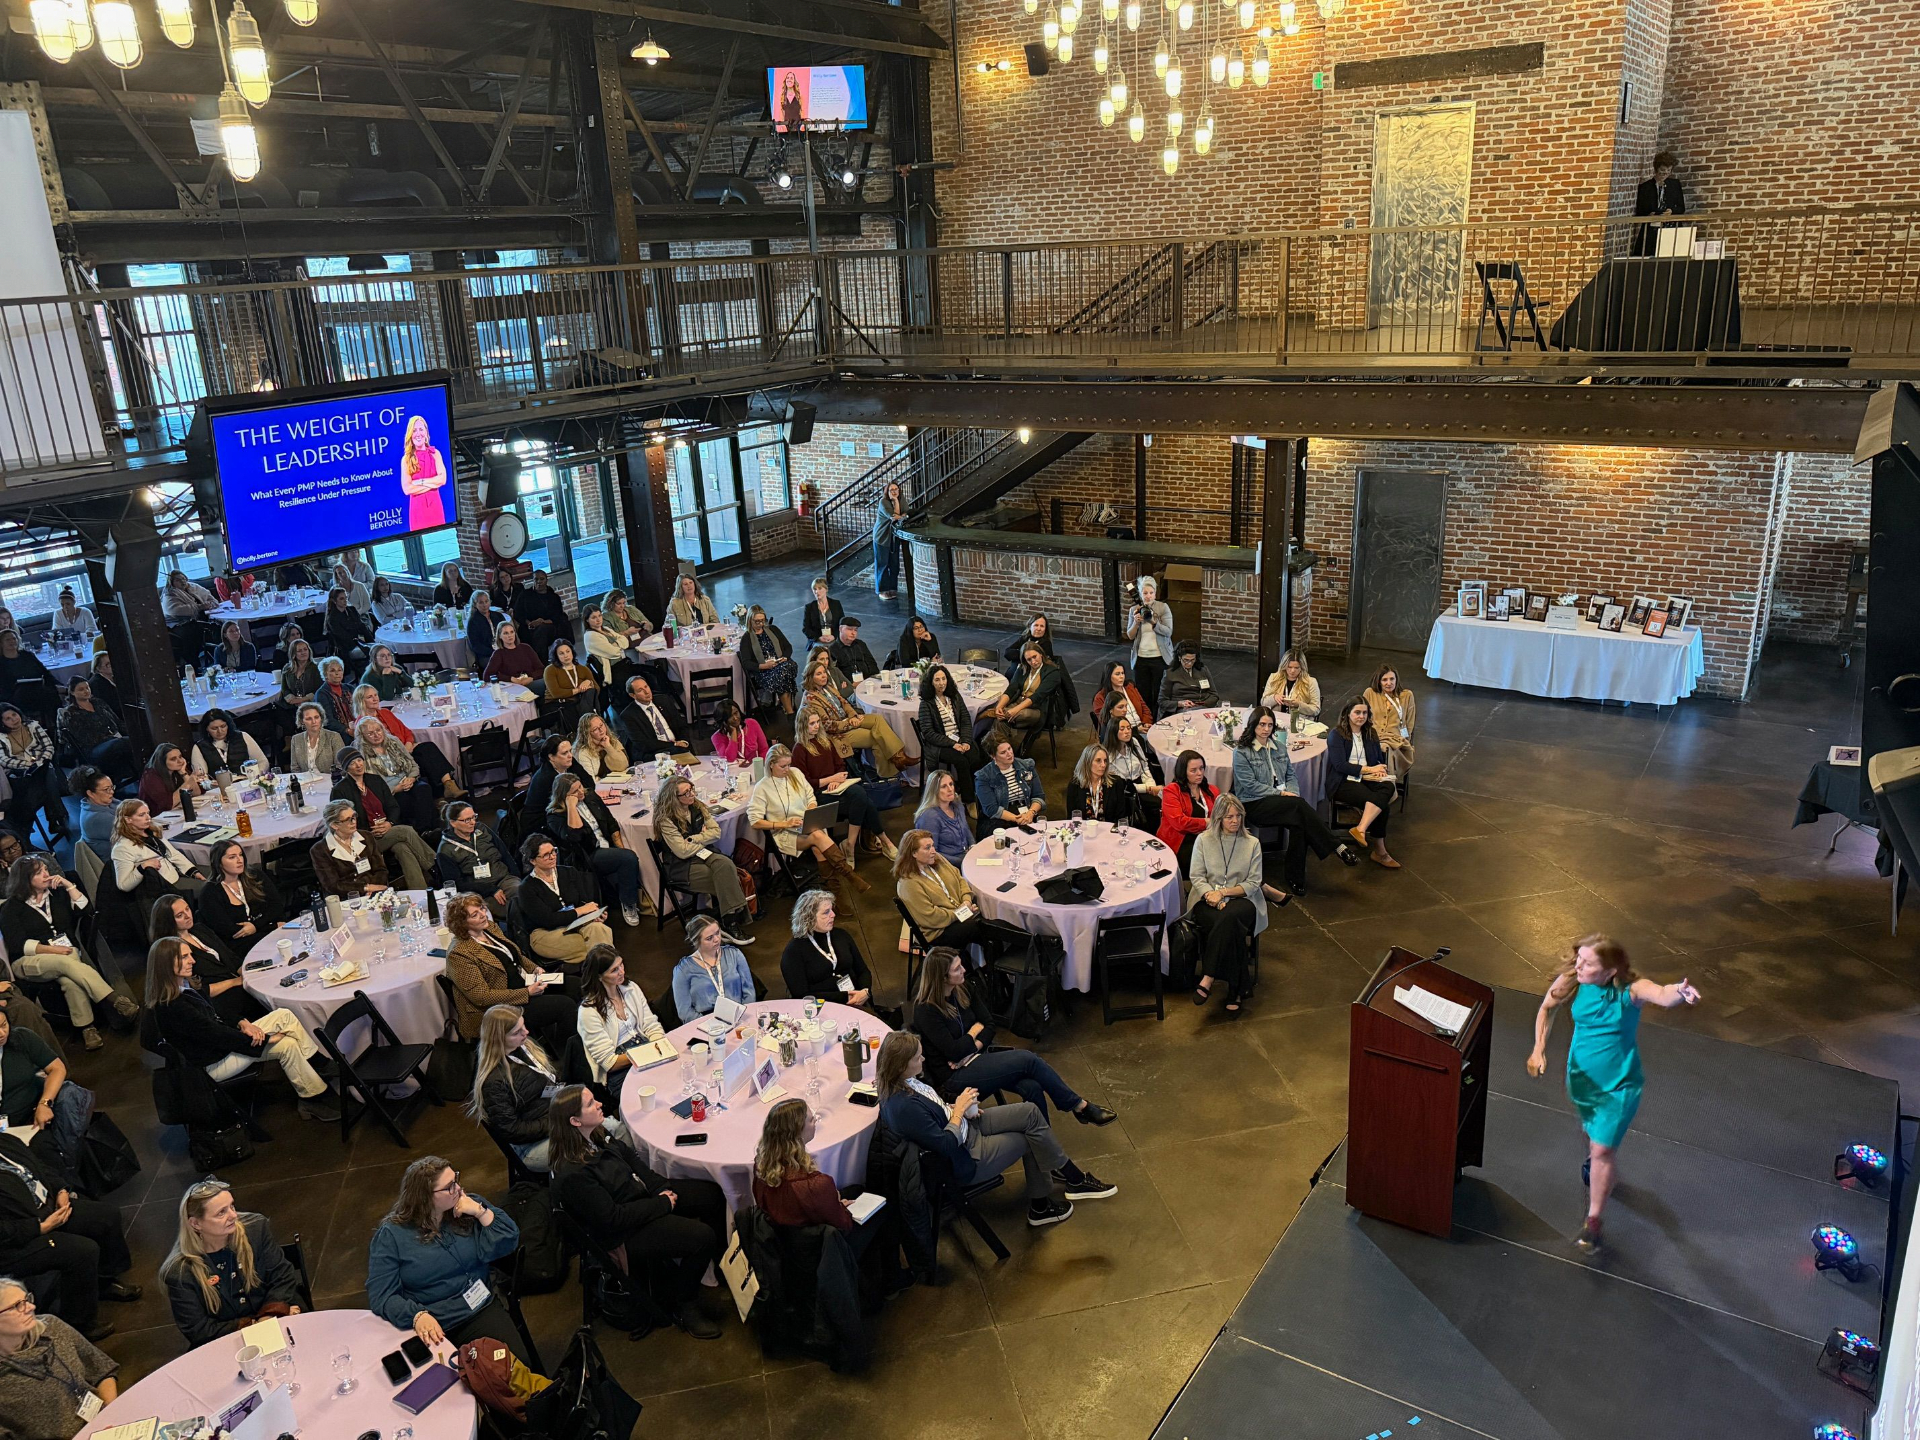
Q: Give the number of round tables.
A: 14